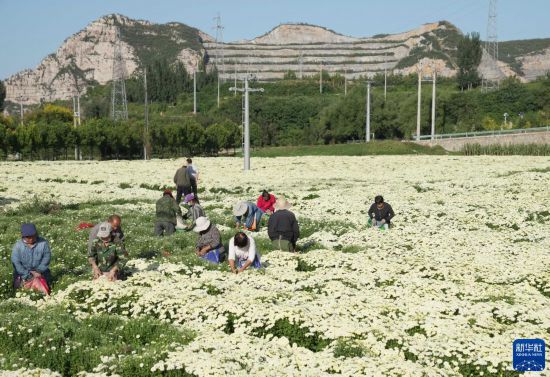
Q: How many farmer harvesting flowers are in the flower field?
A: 13